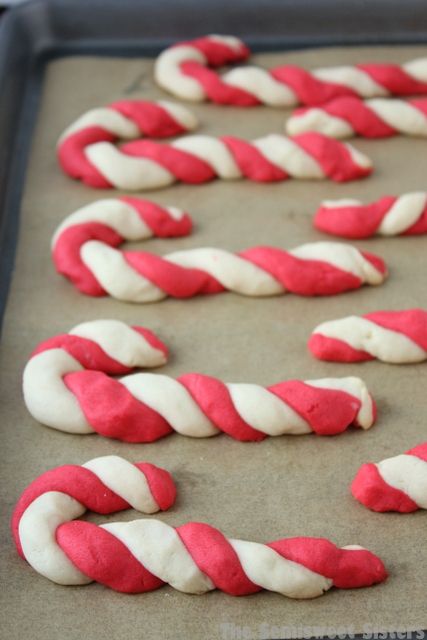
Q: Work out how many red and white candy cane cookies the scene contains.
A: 9